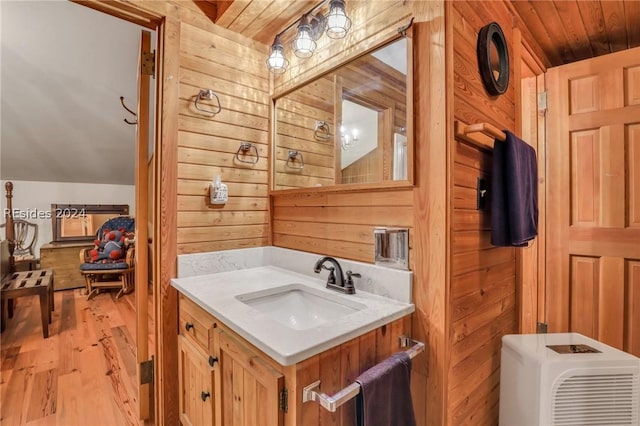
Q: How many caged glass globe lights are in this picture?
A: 3